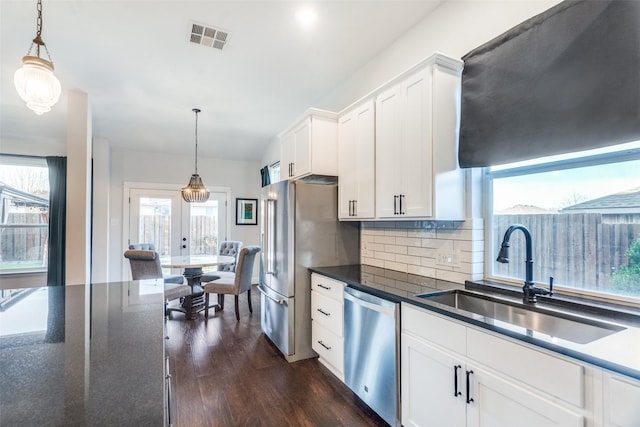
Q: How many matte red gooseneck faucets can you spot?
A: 0